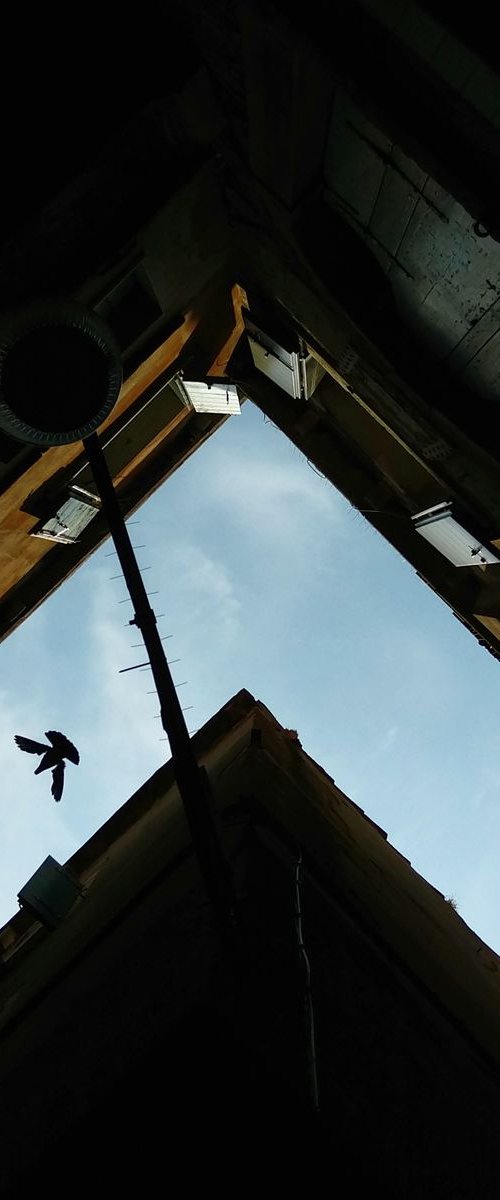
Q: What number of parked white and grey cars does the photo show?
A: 0